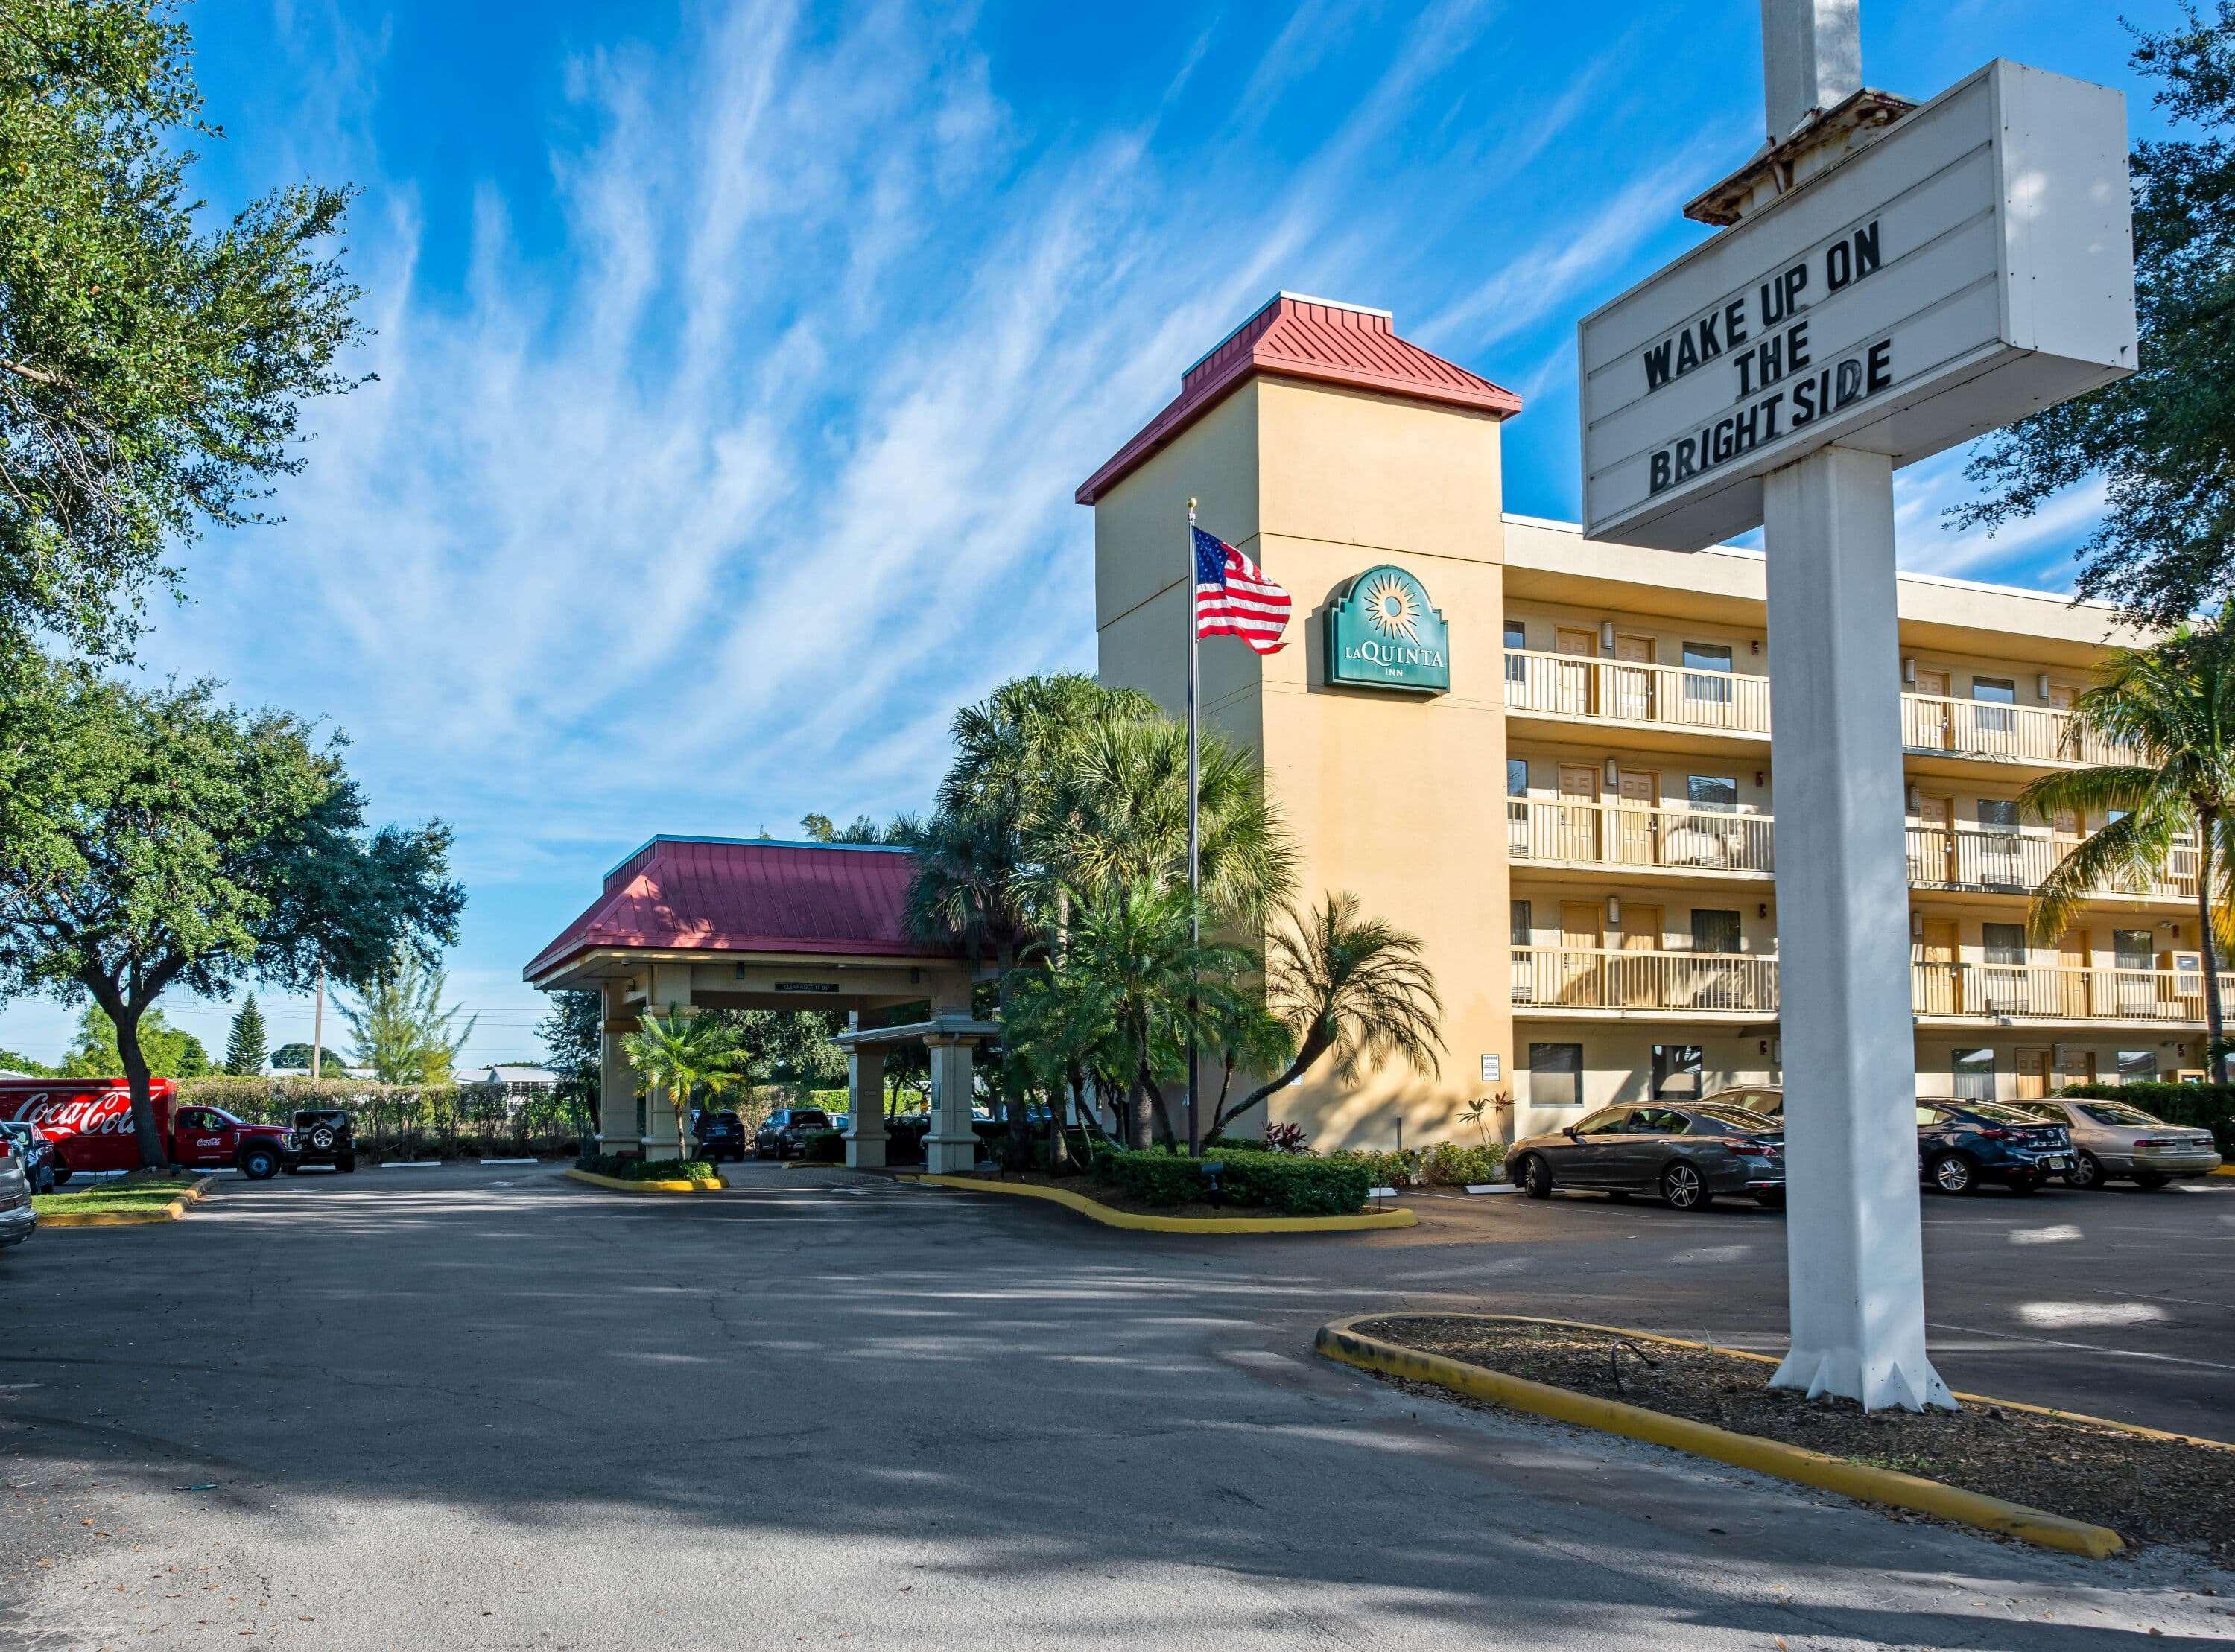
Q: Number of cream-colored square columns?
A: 4